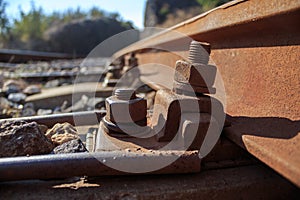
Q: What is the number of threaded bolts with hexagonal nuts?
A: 2